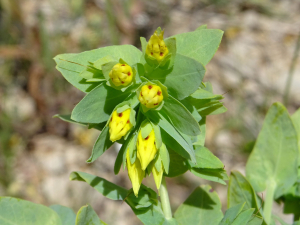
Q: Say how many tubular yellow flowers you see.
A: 7